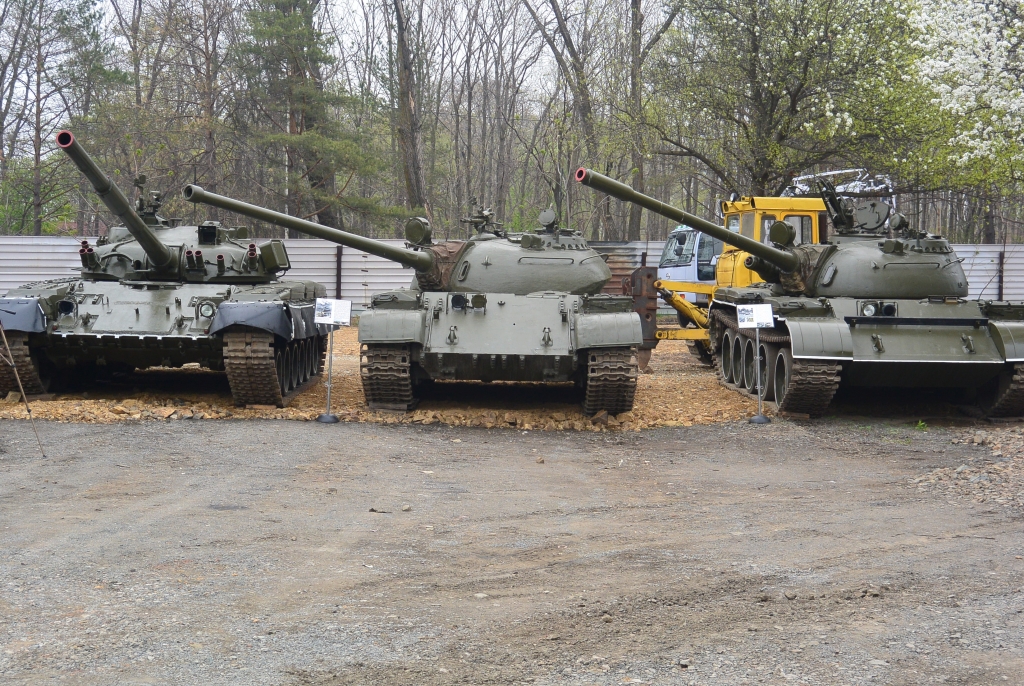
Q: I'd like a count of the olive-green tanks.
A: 3